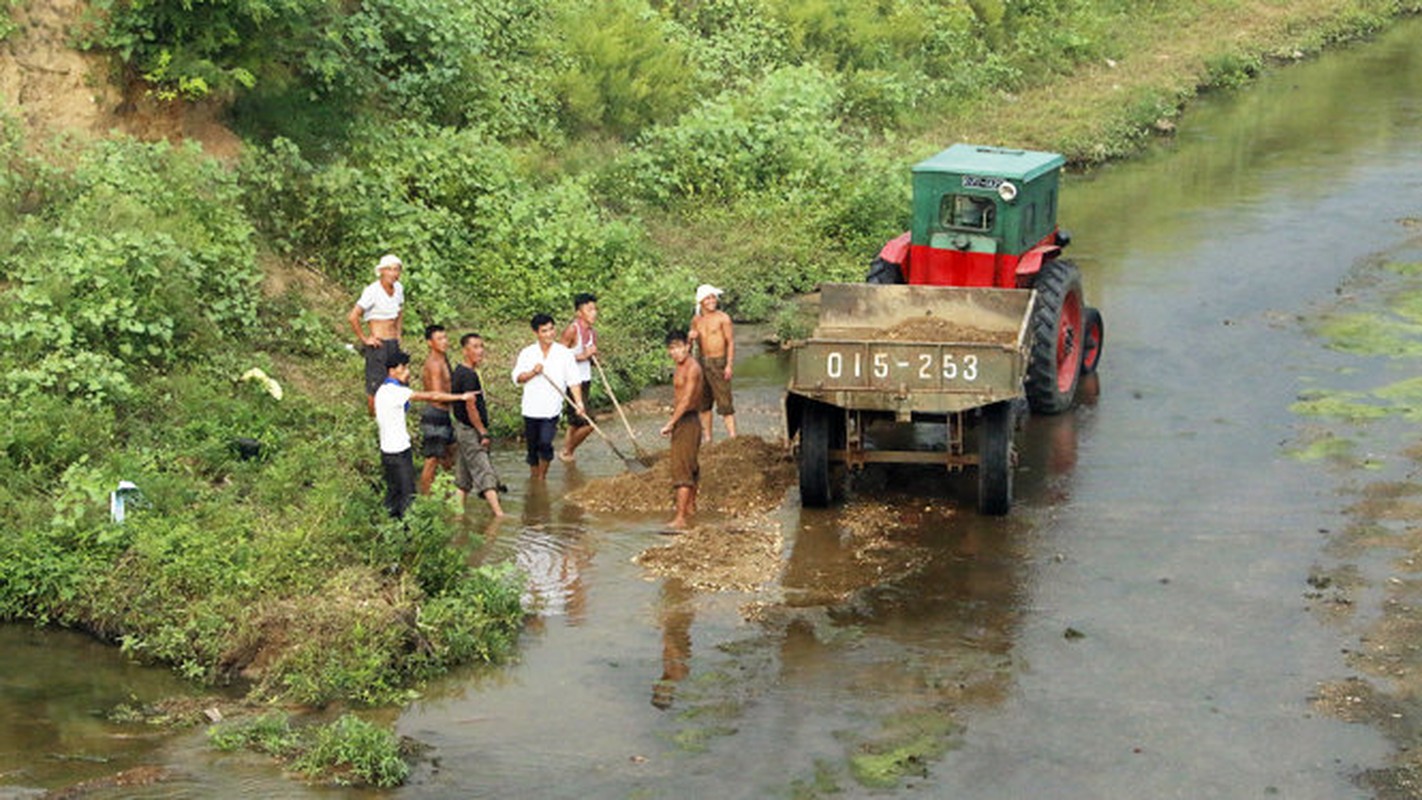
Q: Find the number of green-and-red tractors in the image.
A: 1